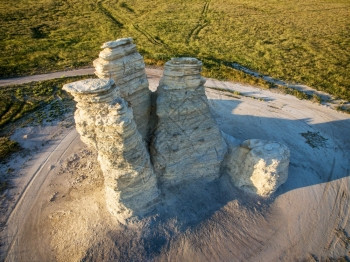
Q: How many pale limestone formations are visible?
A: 4